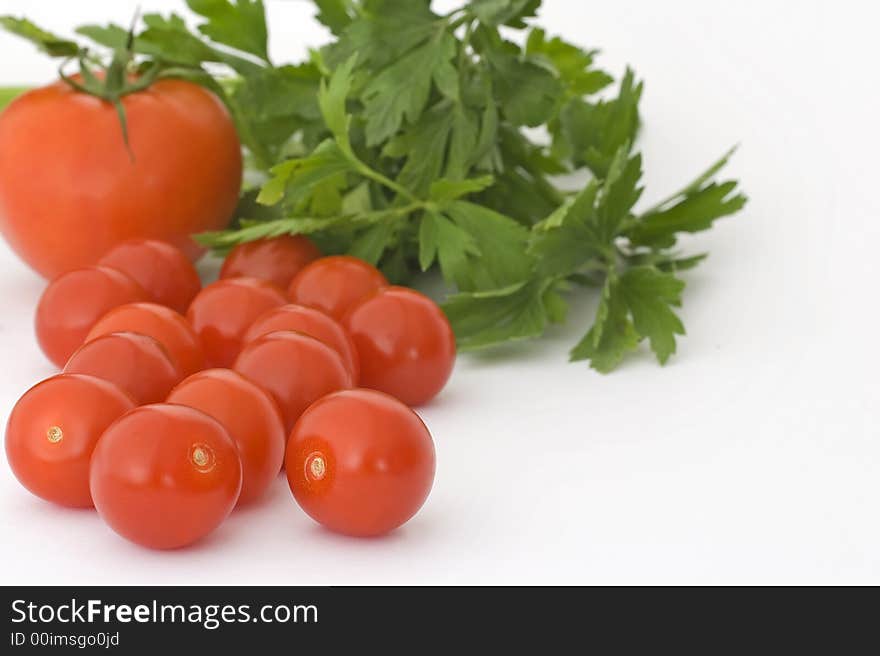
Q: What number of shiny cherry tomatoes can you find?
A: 14